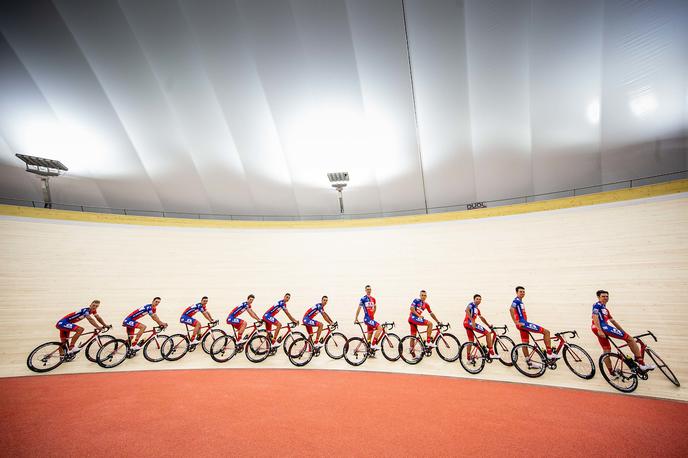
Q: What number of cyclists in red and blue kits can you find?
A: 11